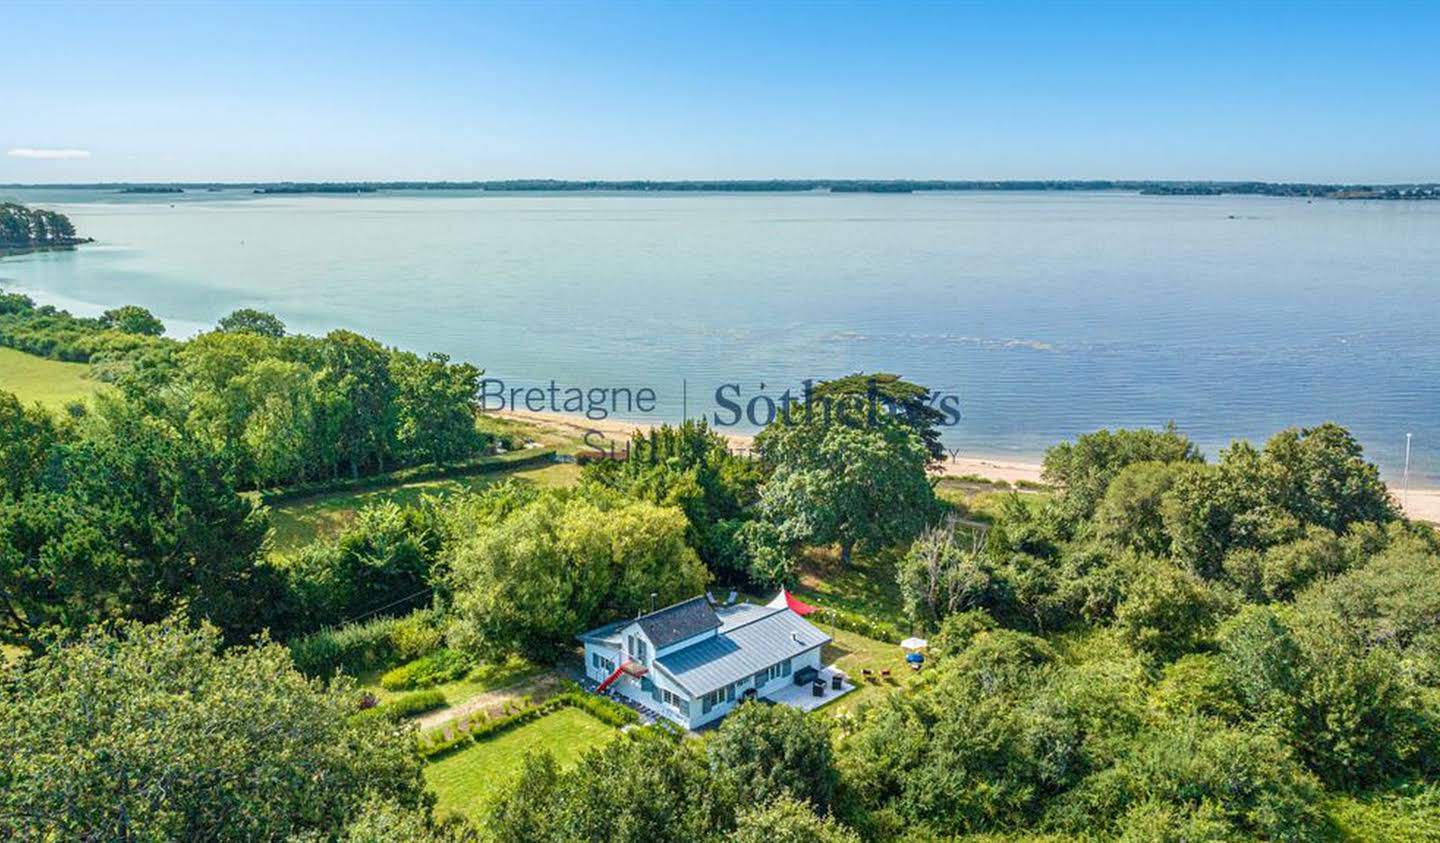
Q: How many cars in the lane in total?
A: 0